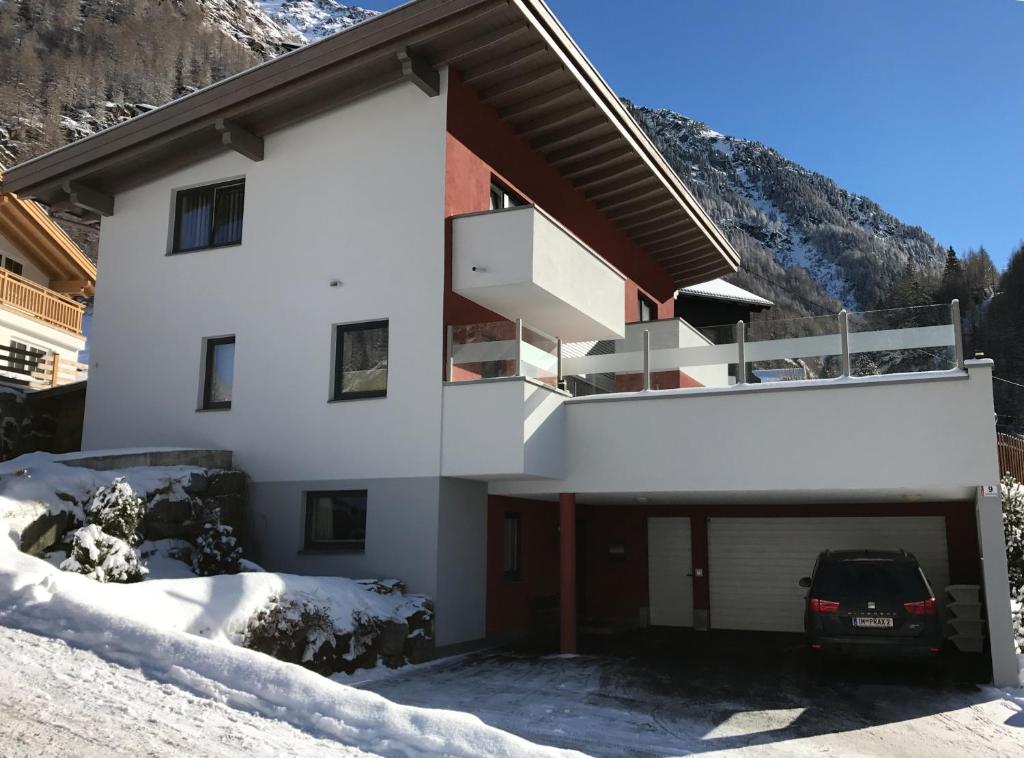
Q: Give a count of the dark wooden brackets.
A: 3